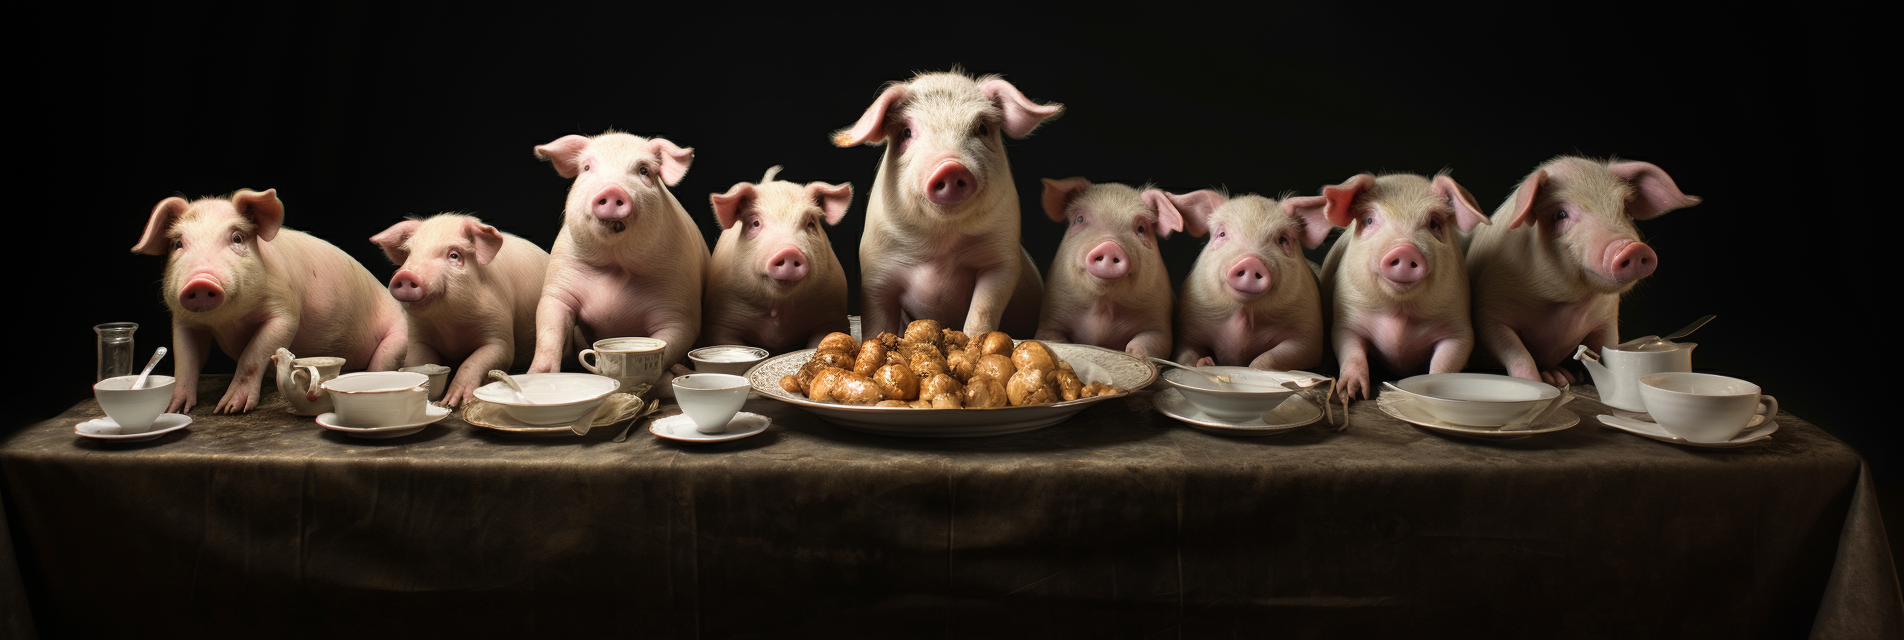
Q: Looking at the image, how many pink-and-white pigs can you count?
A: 9